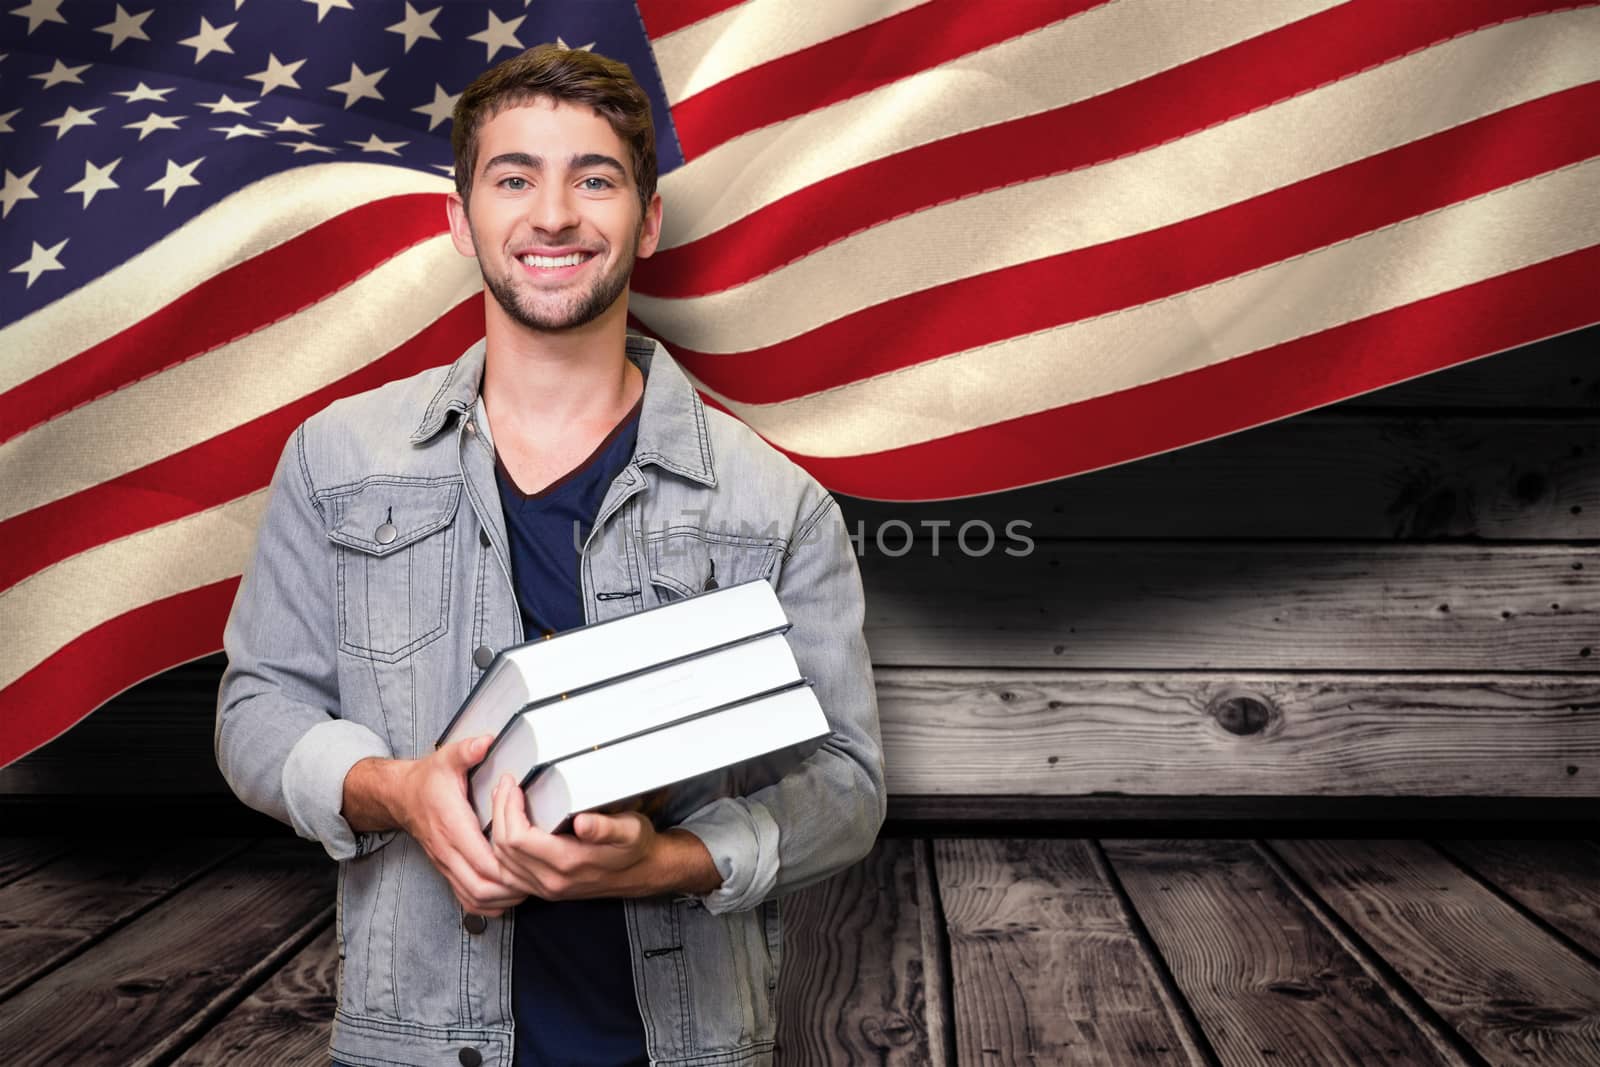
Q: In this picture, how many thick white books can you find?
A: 3